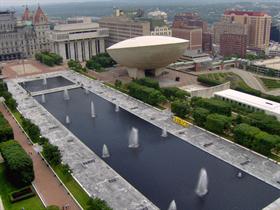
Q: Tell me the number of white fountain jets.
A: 13